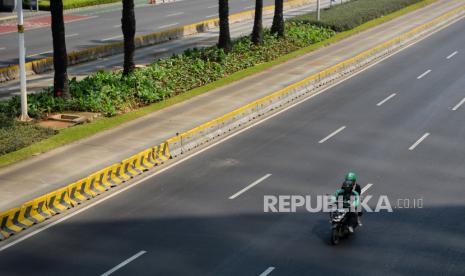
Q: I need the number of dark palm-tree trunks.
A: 5